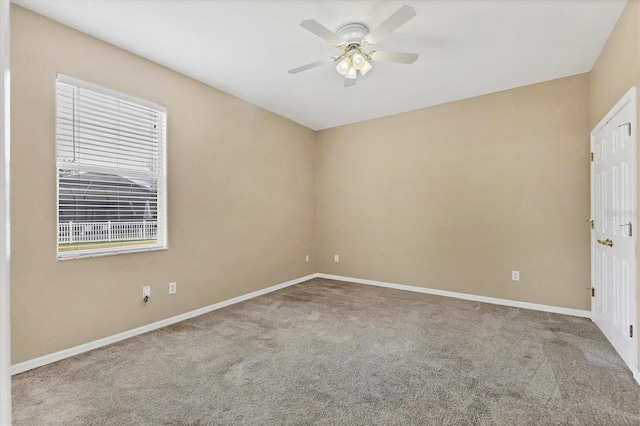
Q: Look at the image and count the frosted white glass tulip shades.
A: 4